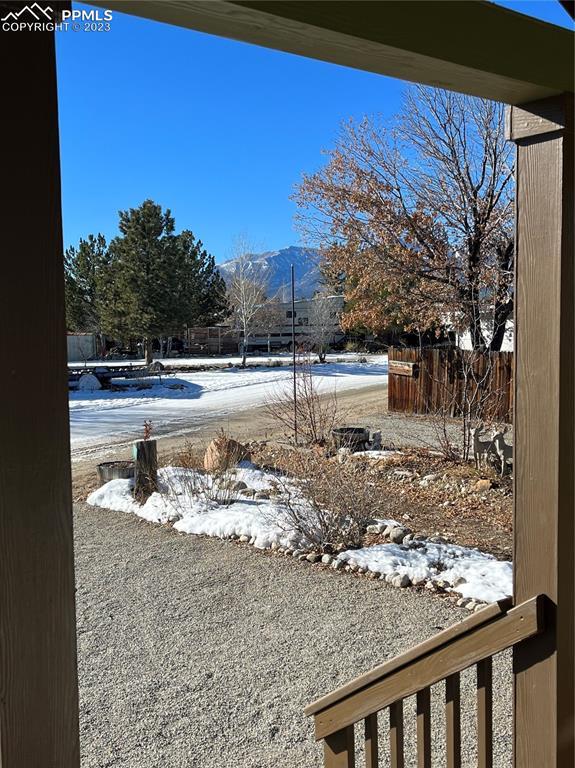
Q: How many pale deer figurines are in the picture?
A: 2